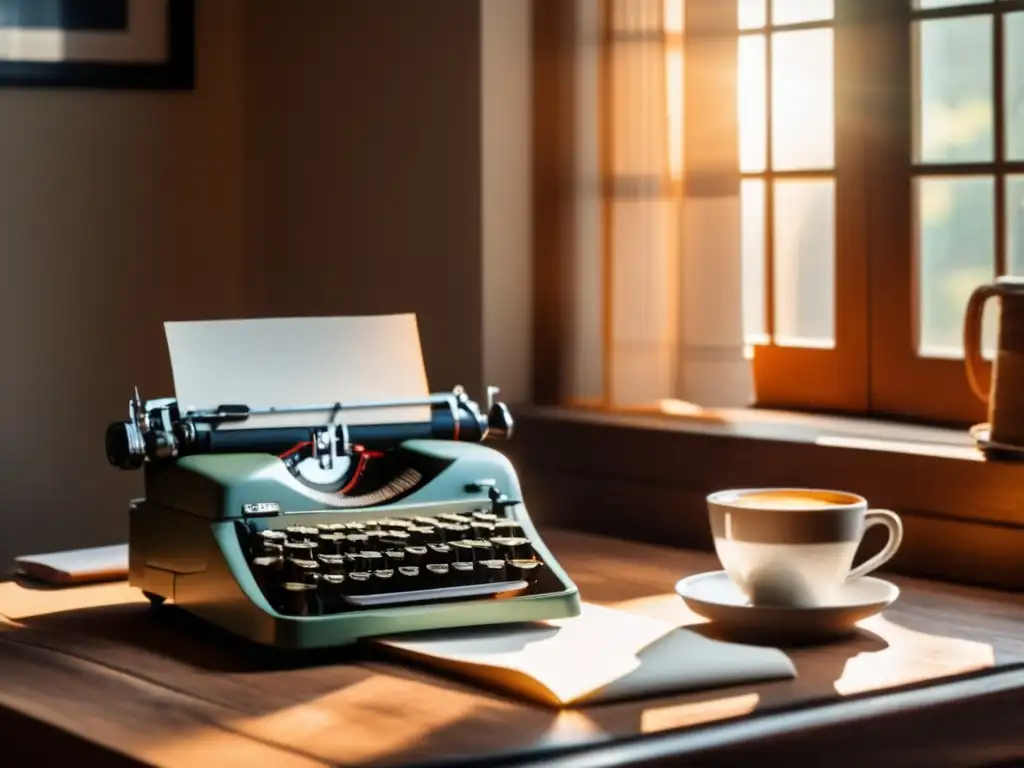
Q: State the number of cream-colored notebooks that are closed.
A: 1